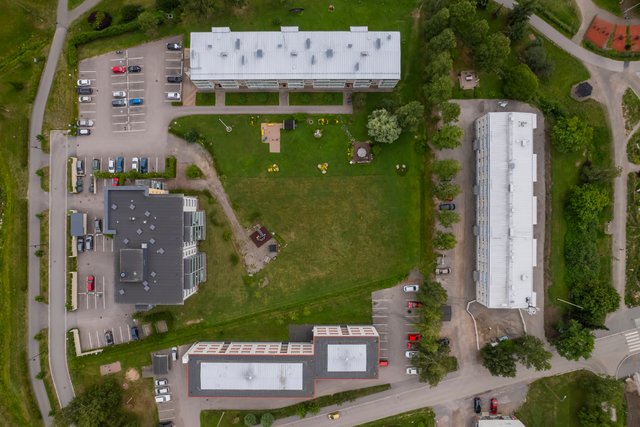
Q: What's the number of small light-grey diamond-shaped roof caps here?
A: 12